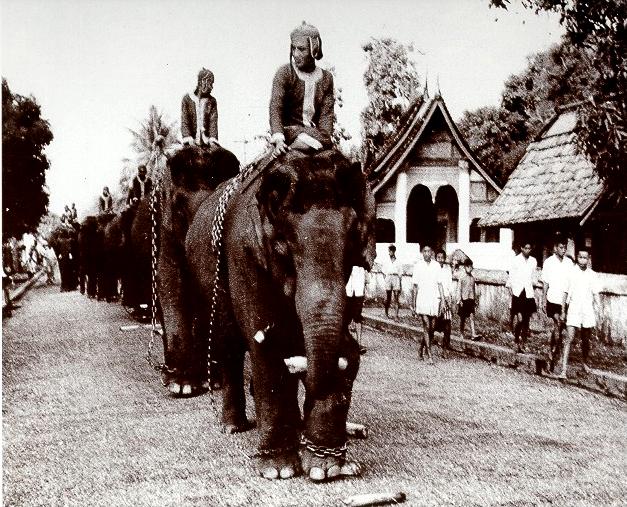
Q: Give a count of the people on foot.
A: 8